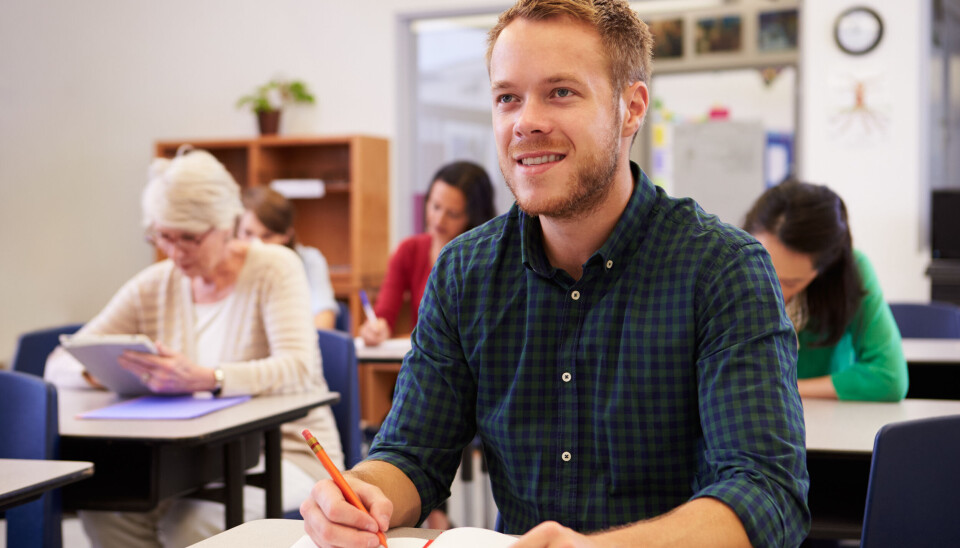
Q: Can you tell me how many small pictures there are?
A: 3